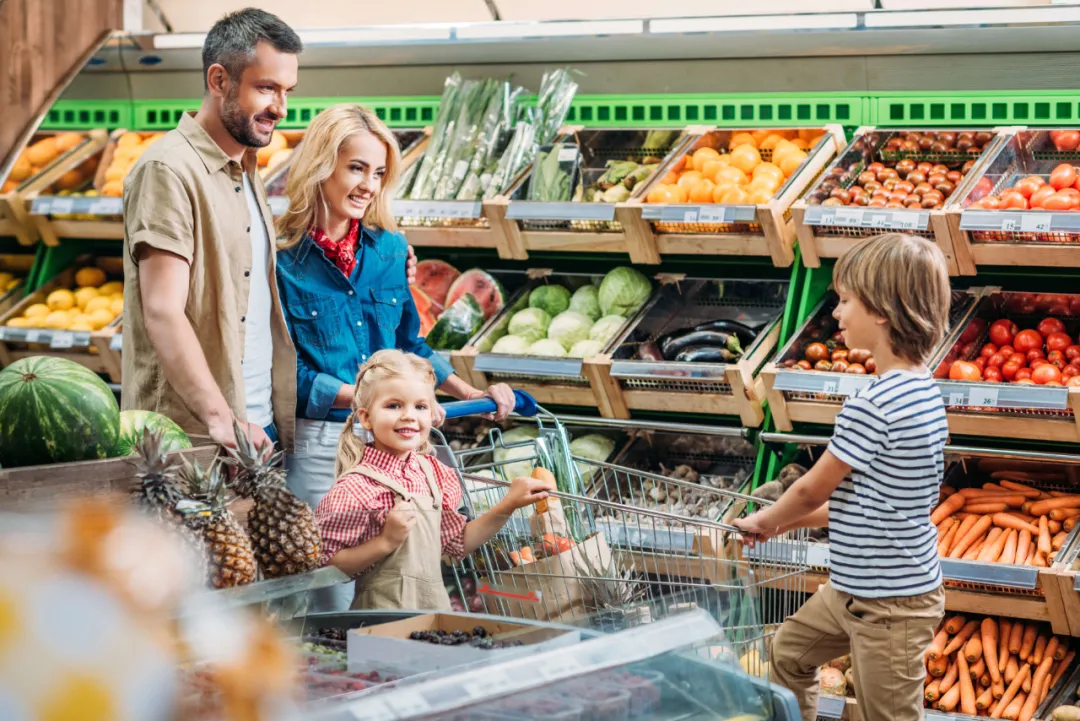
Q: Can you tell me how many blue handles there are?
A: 1